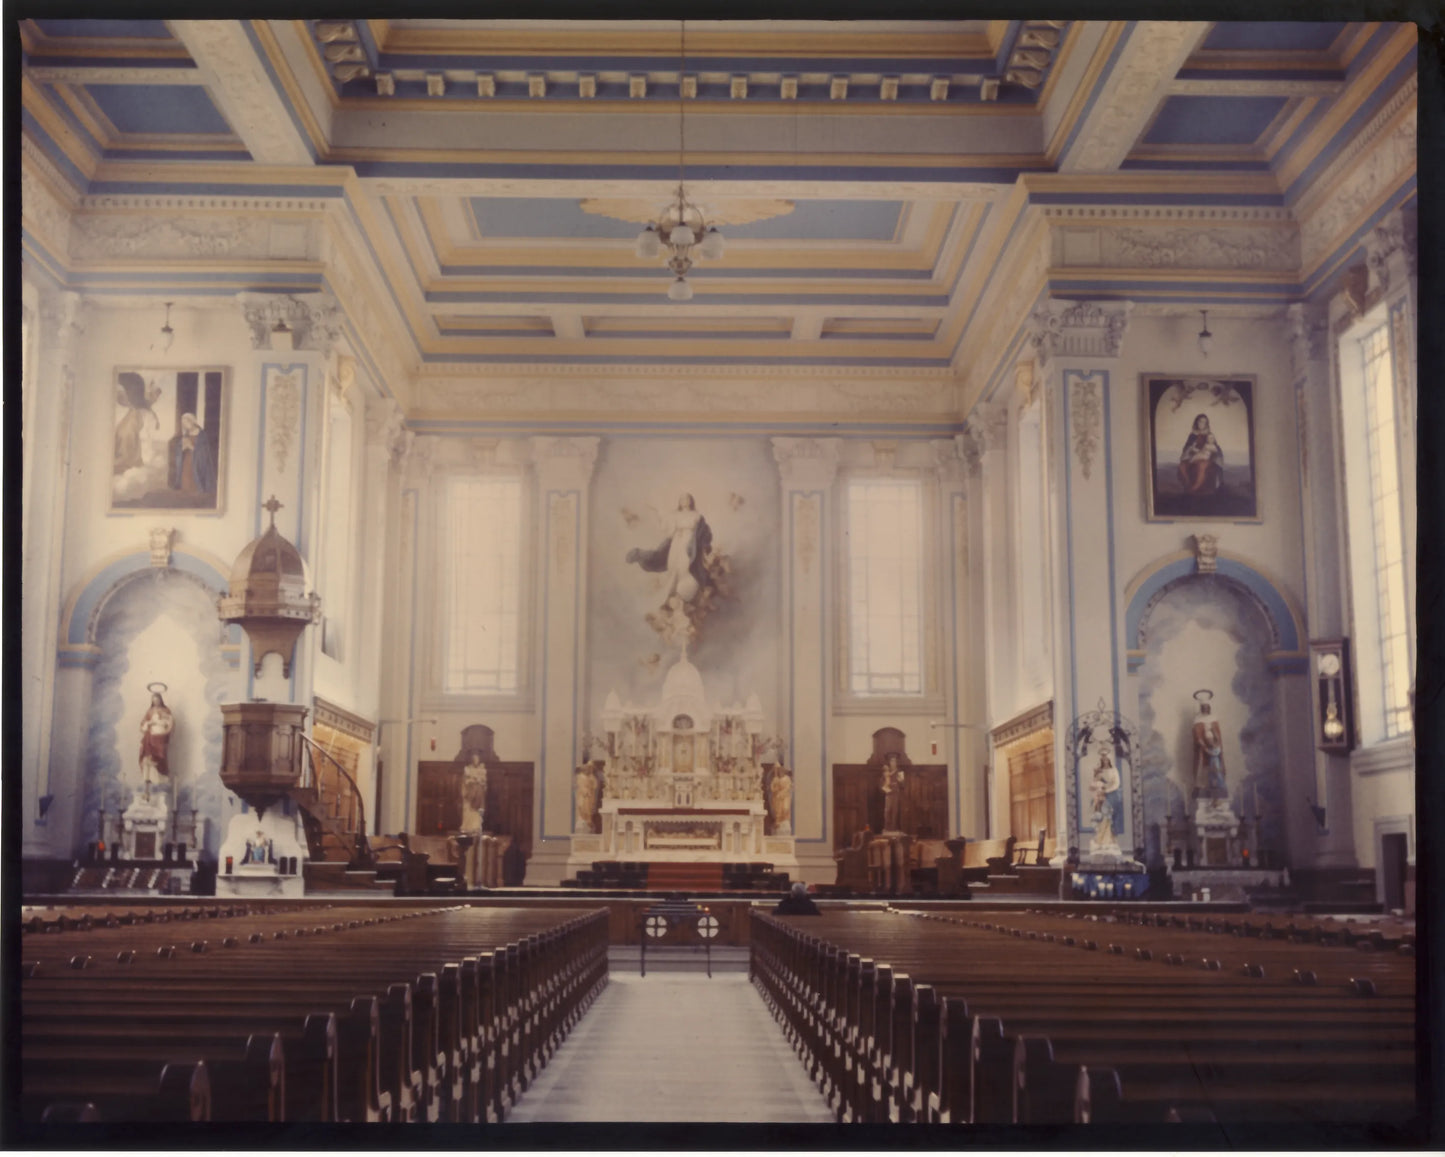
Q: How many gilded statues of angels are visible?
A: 2